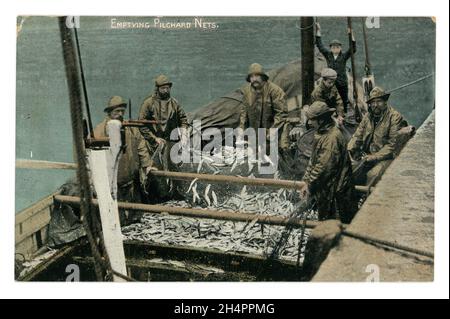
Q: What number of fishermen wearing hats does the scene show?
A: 7